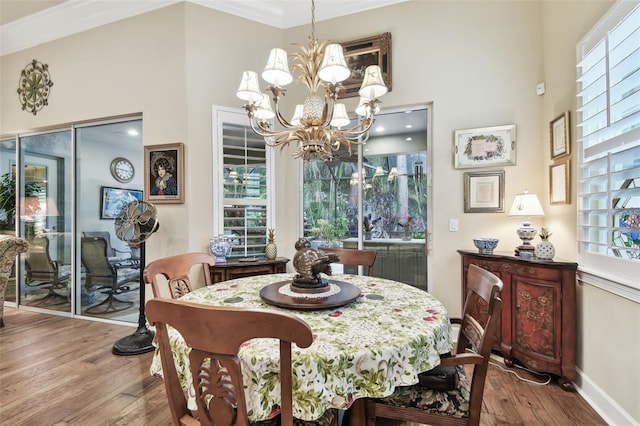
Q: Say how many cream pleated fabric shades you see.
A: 8